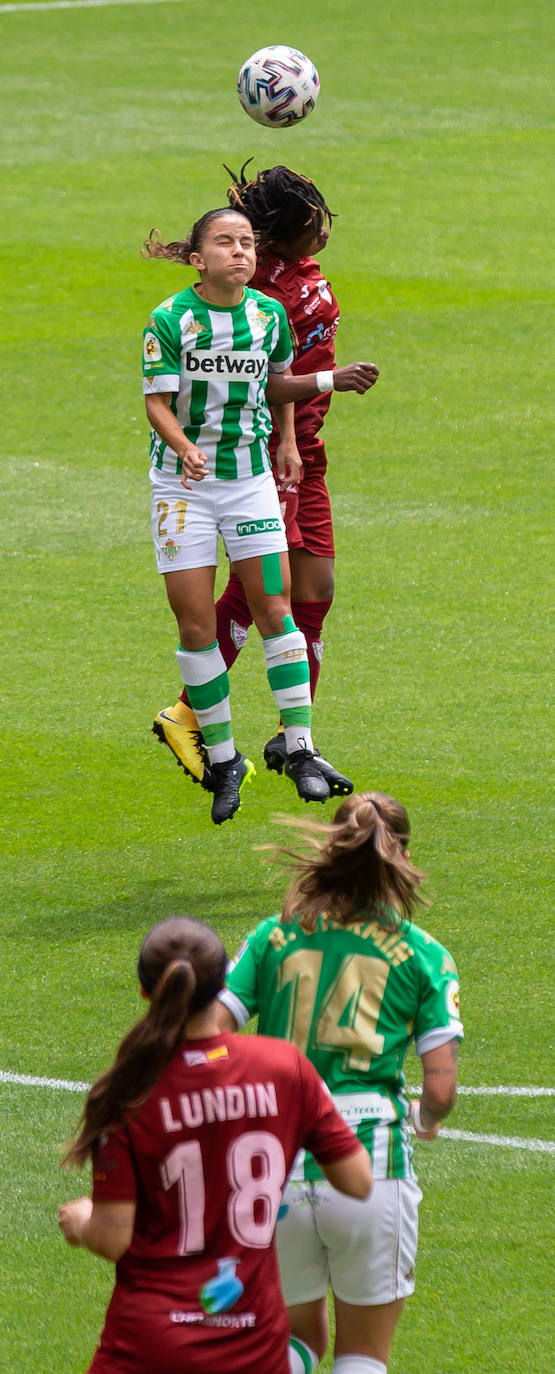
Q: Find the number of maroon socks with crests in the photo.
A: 2